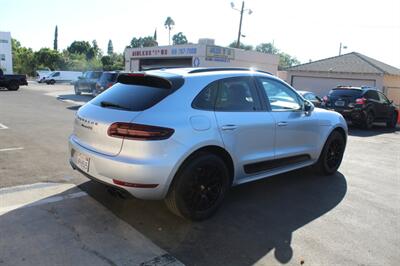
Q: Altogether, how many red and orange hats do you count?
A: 0